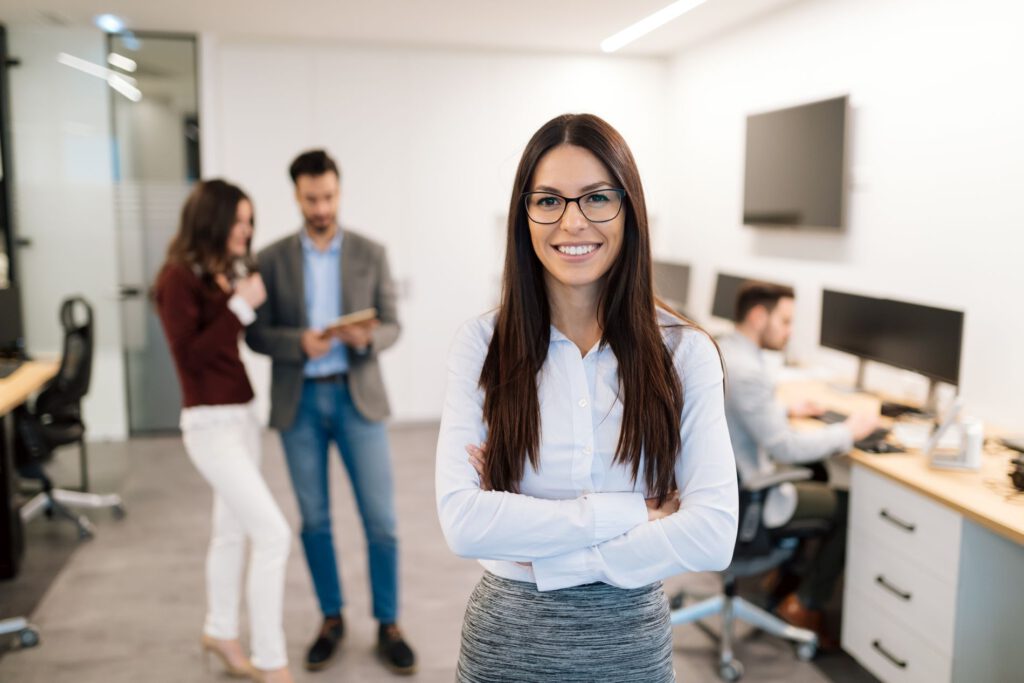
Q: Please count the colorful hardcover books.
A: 0